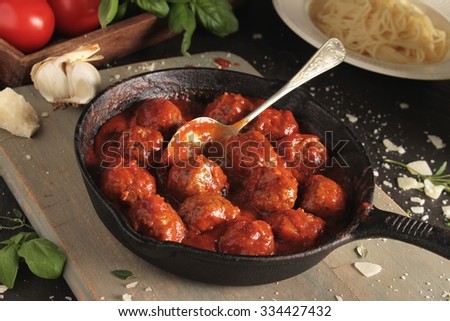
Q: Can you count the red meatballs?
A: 15